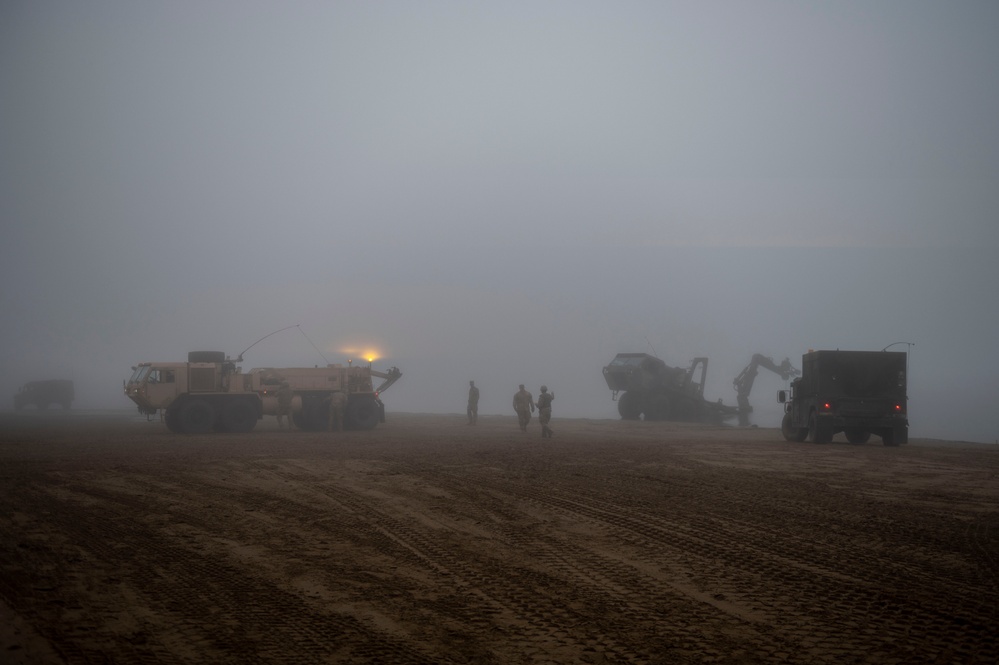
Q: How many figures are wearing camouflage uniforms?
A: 5